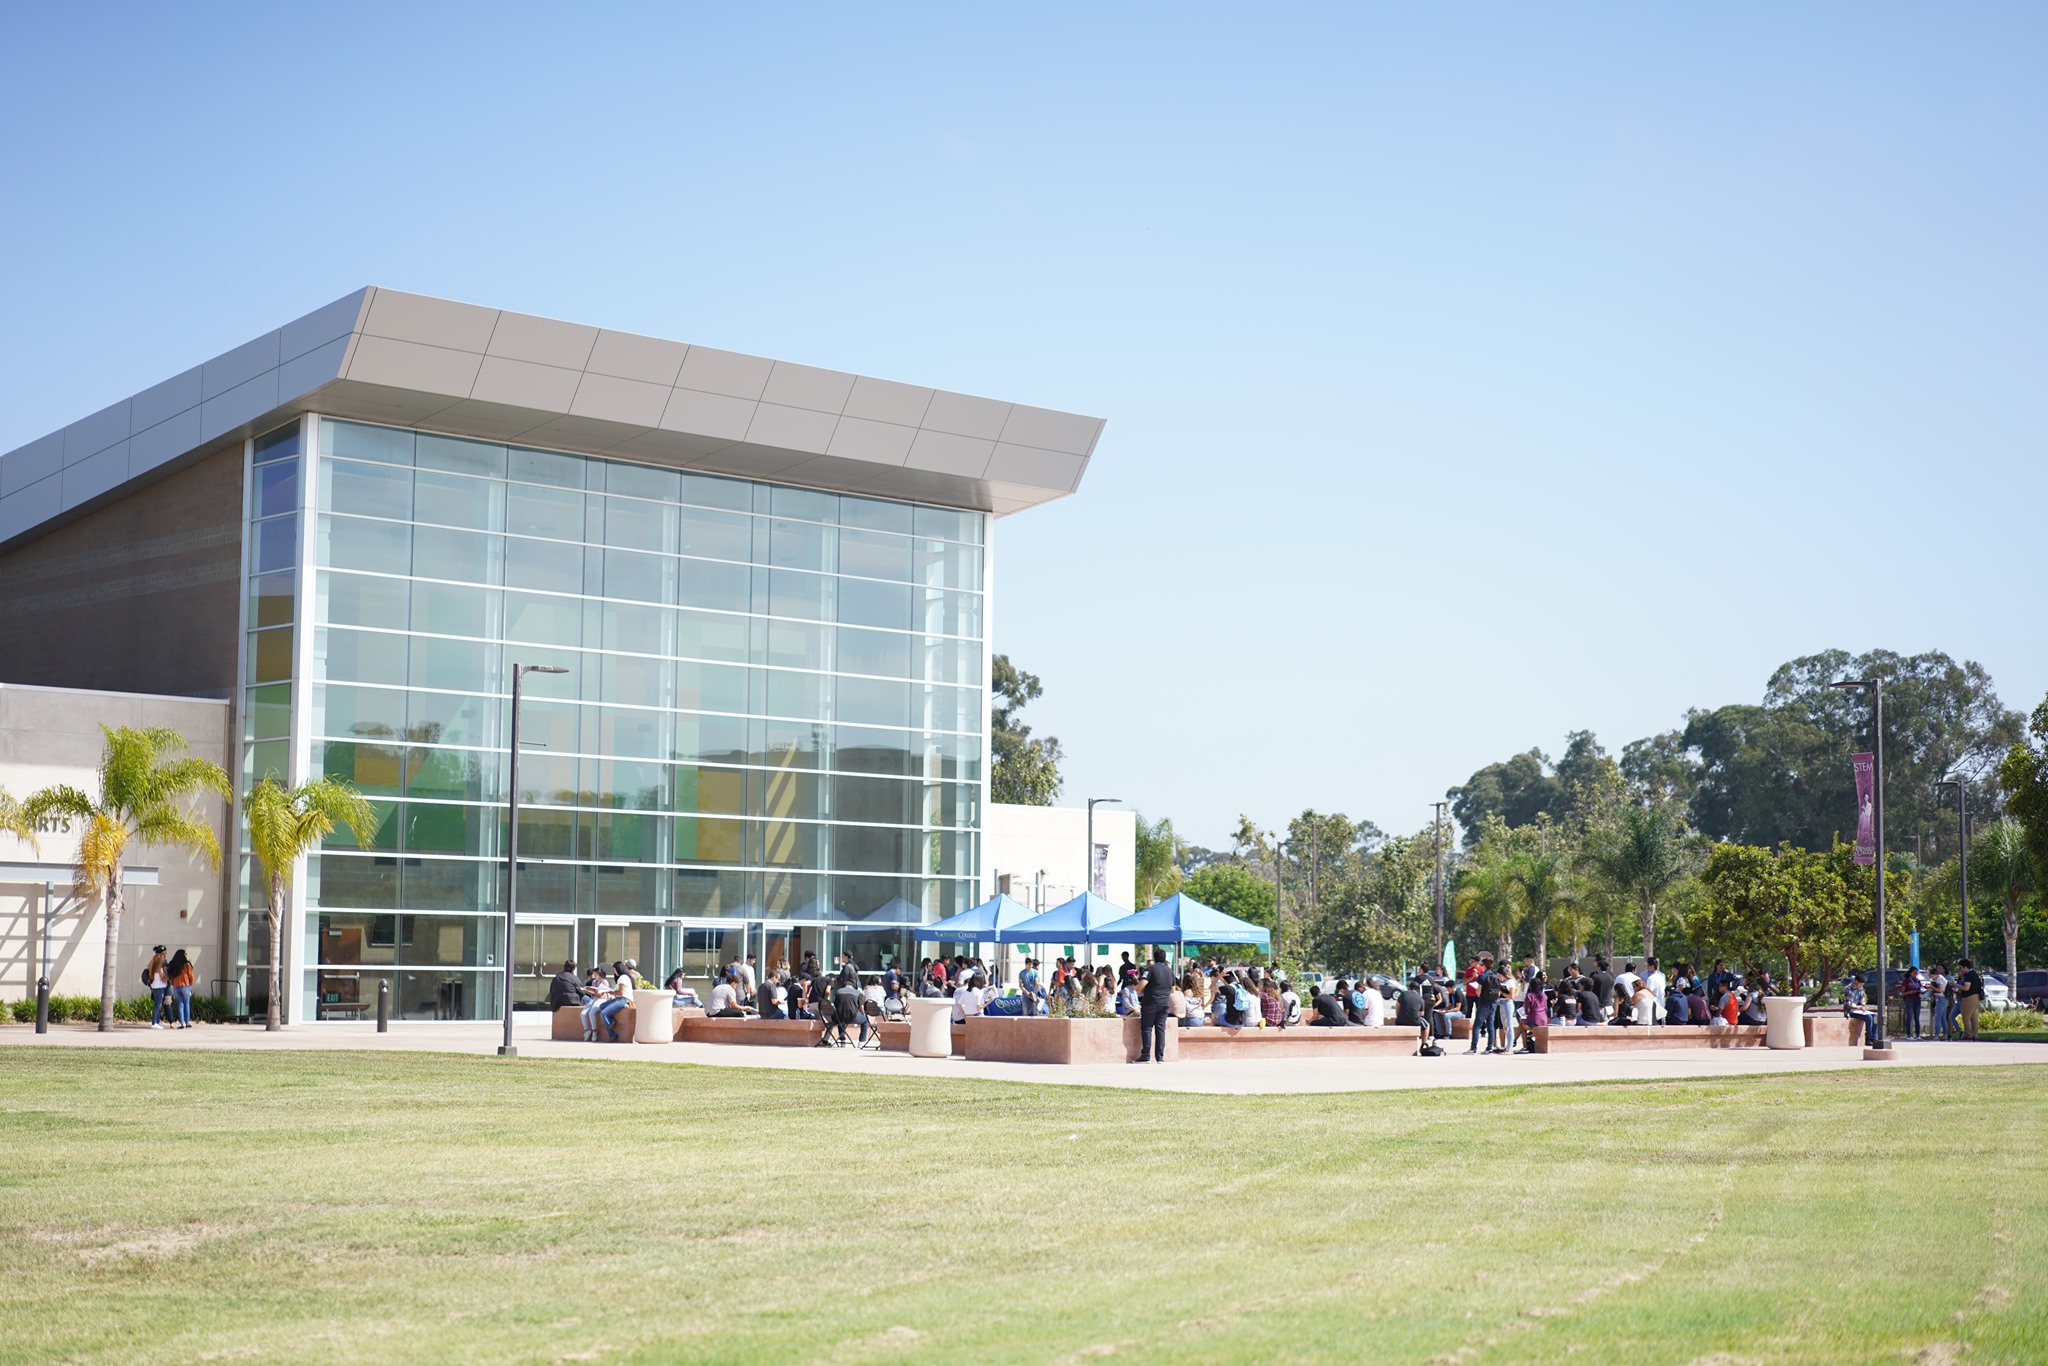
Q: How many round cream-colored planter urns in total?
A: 3